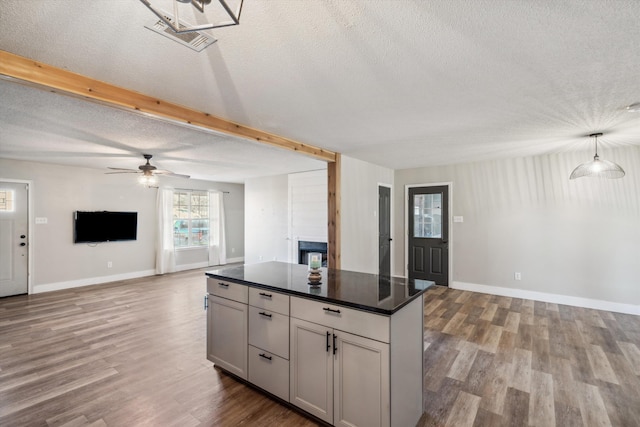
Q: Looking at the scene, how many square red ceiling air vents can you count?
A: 0